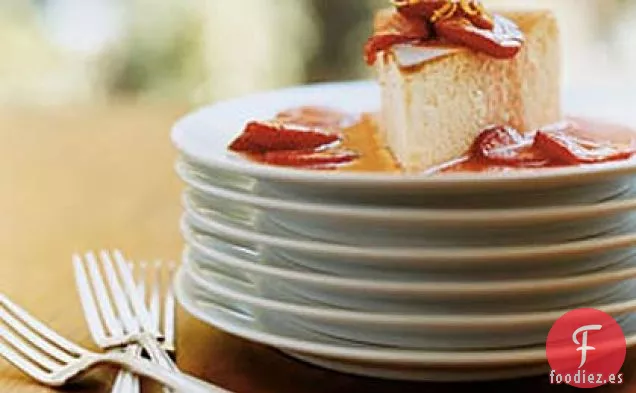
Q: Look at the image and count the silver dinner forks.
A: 3